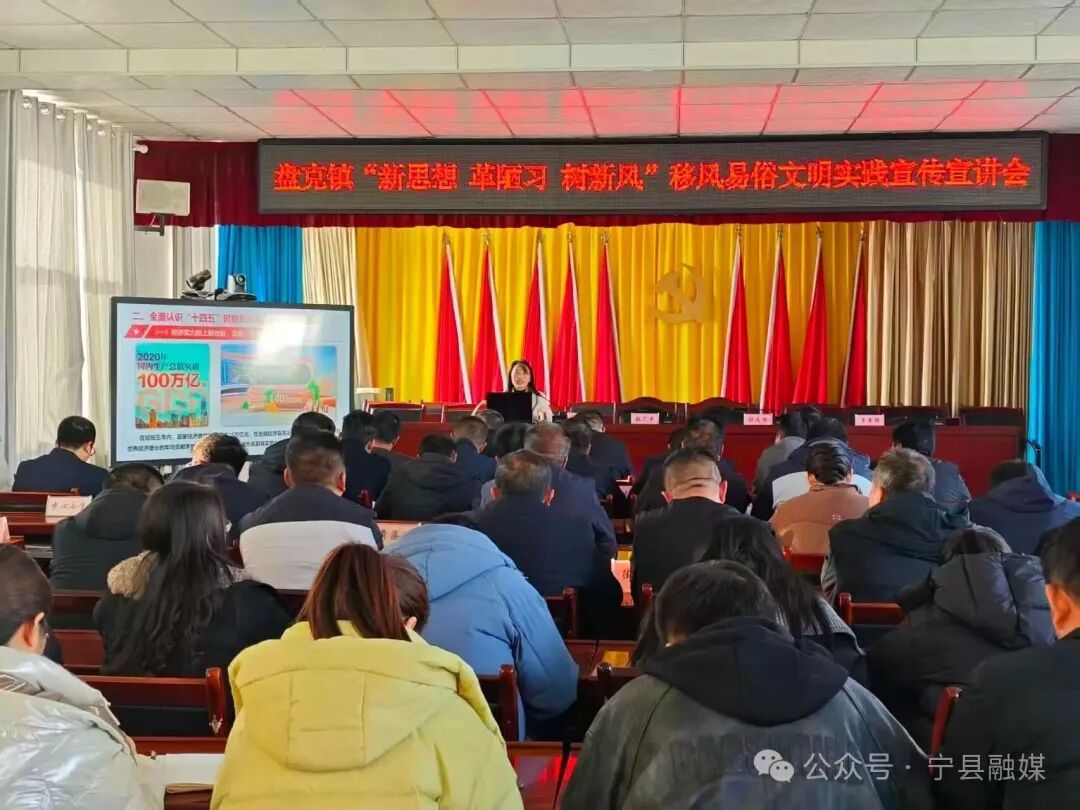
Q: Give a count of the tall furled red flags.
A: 9